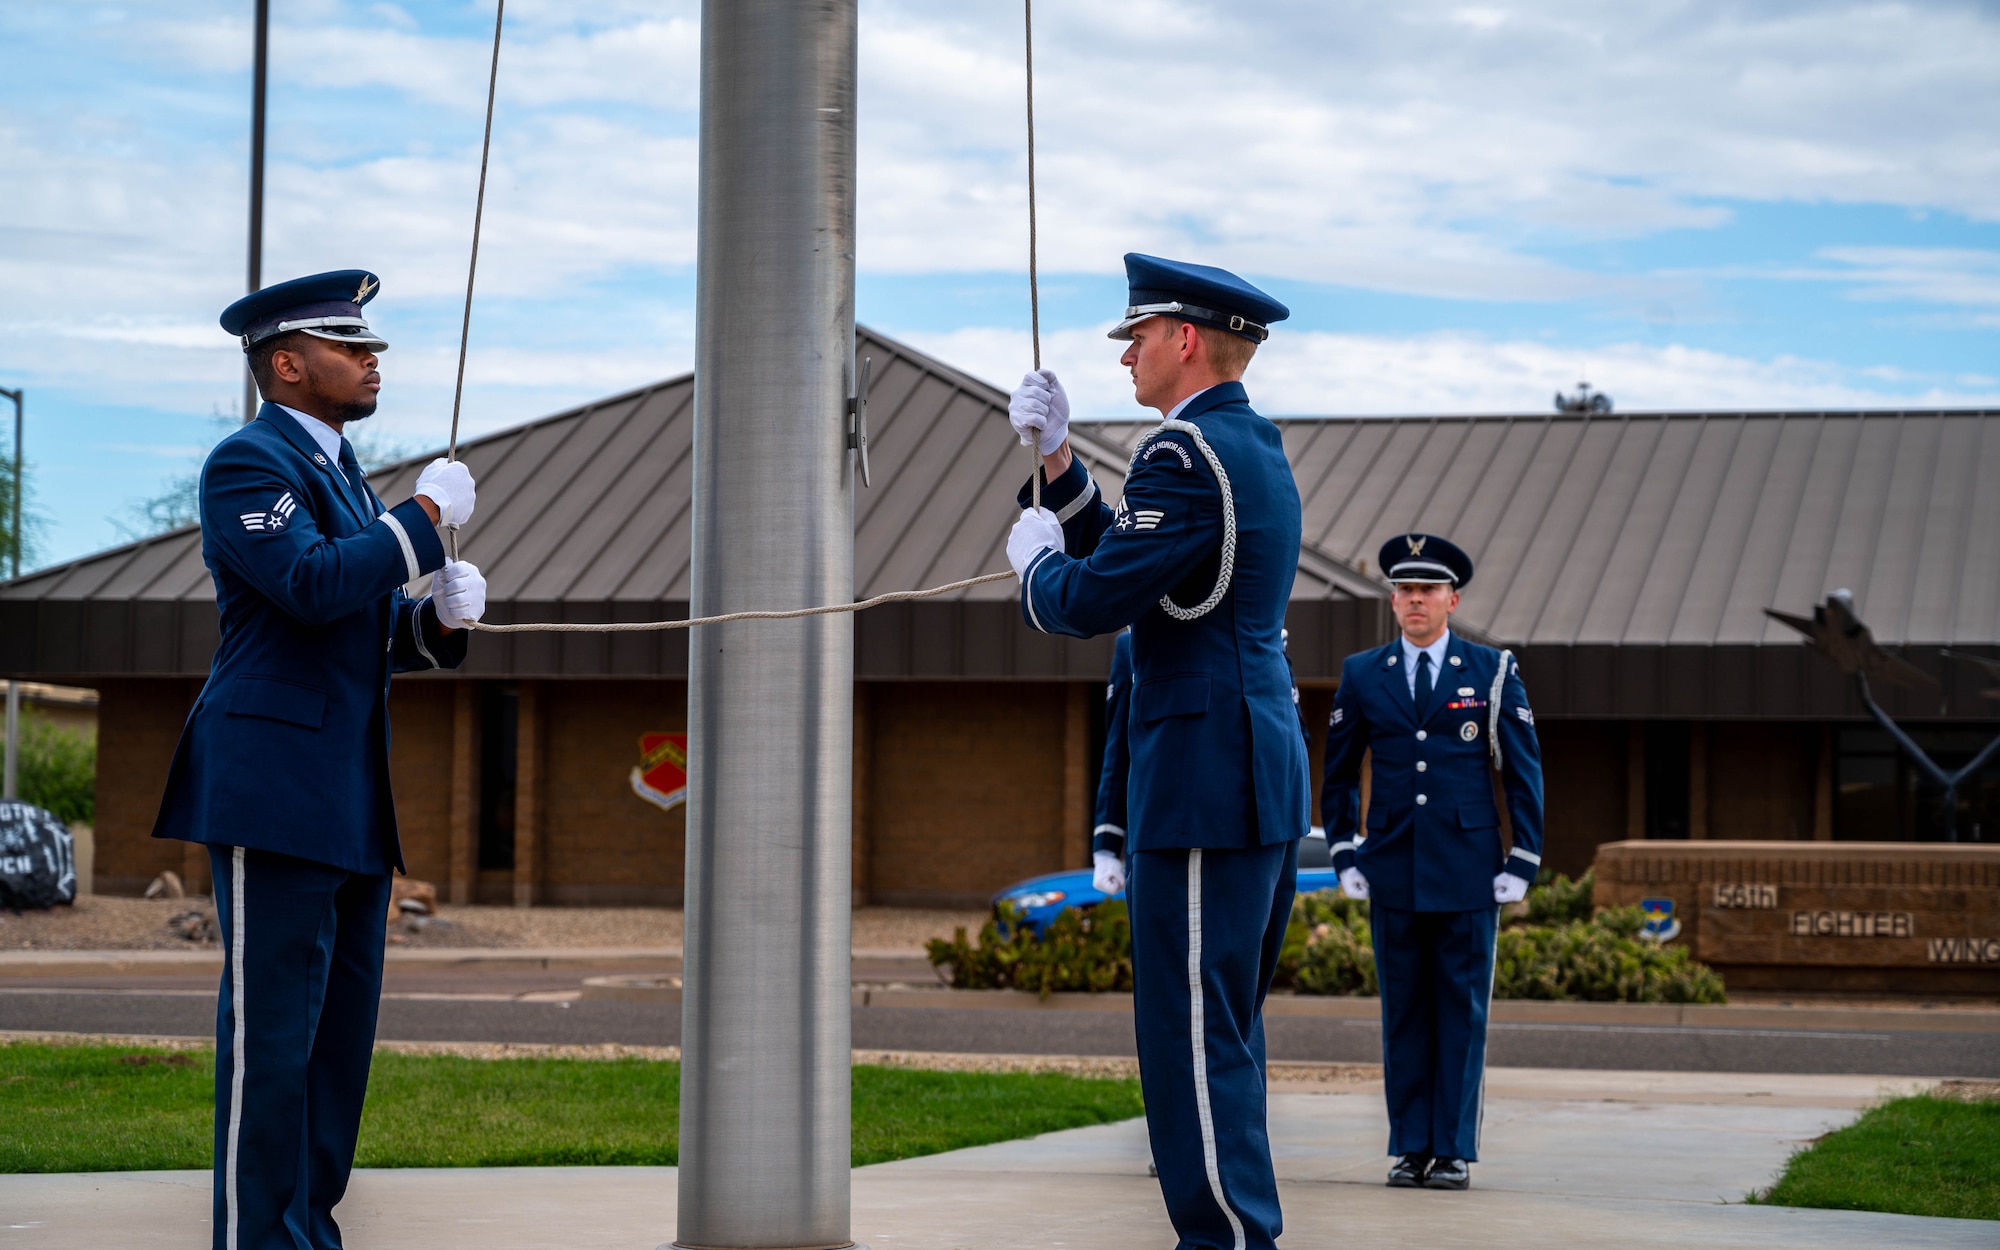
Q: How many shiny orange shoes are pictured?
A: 0